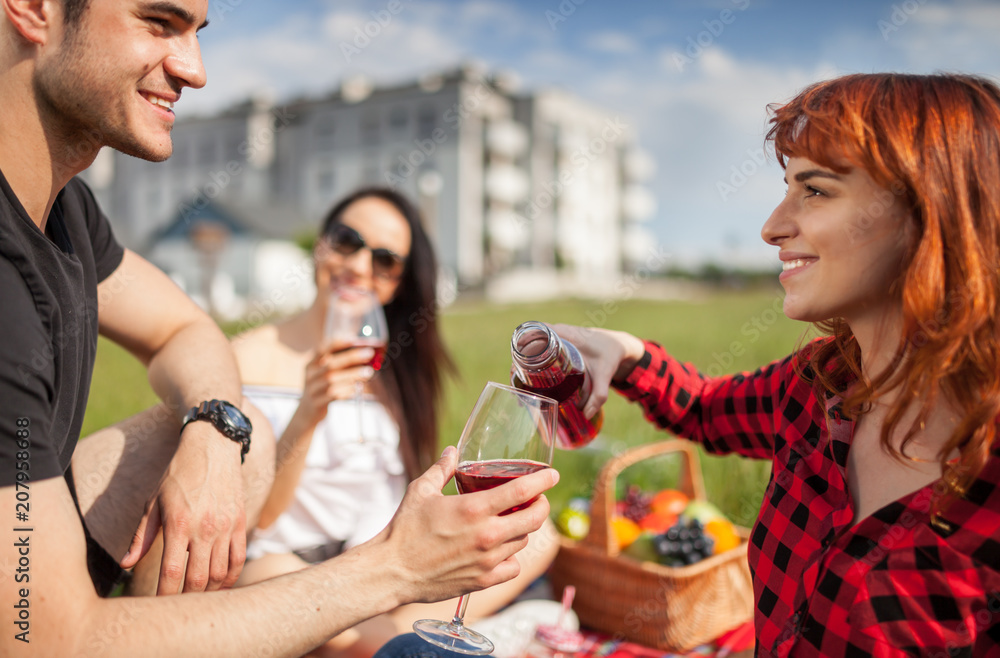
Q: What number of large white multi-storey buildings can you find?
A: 1